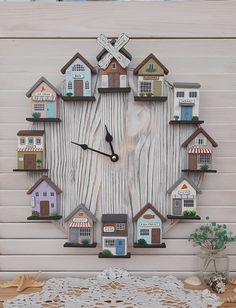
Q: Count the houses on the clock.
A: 12